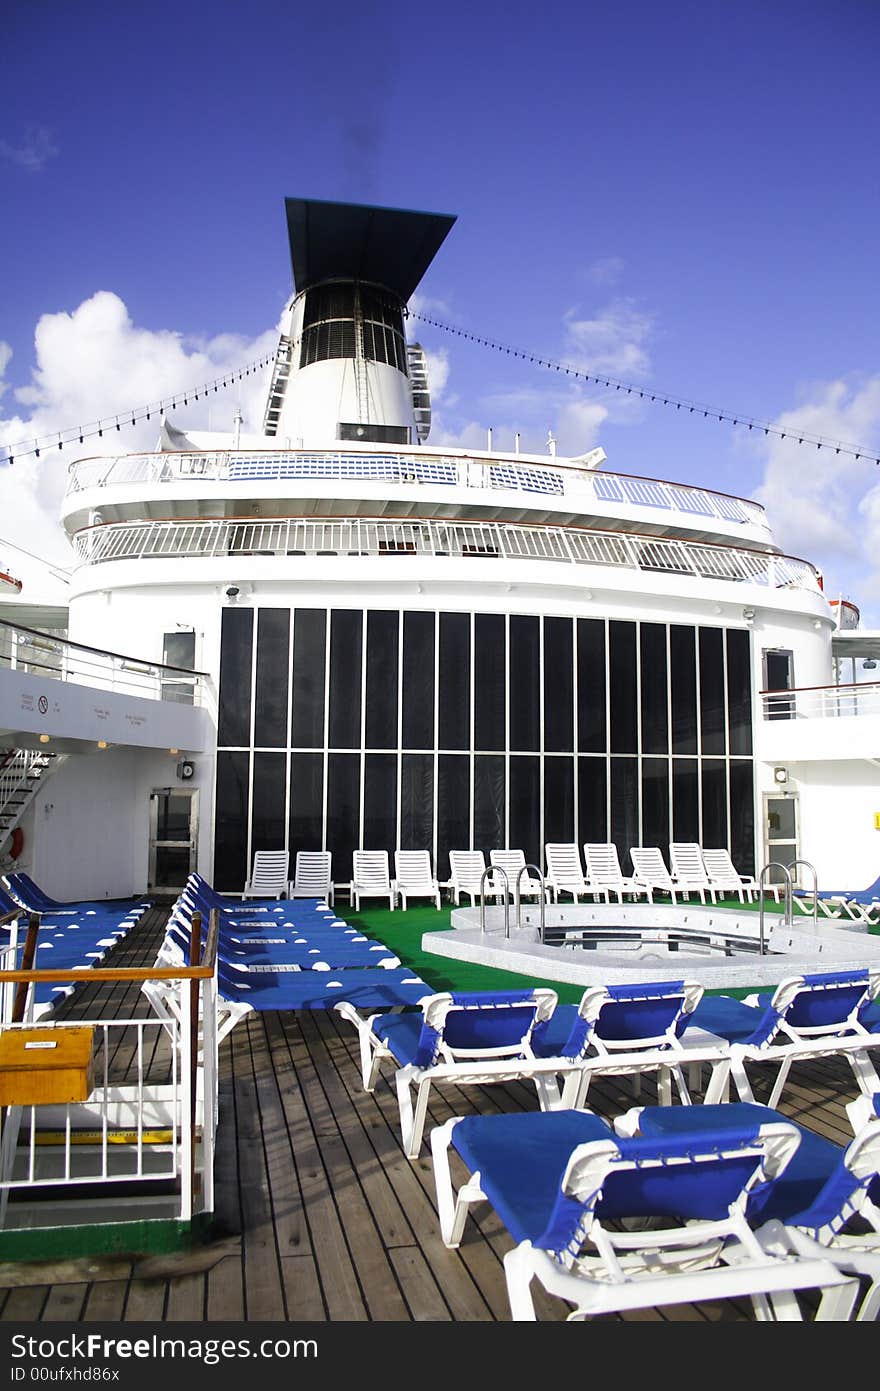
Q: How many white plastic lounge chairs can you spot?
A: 11